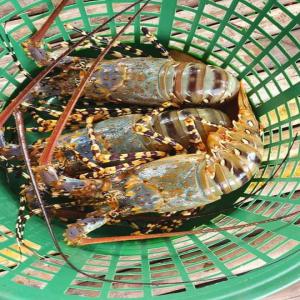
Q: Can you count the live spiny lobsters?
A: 3